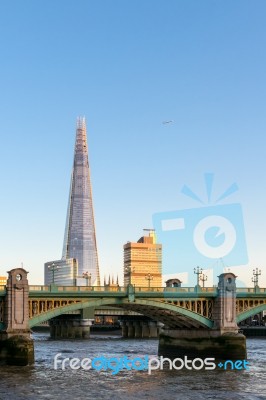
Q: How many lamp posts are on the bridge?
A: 8